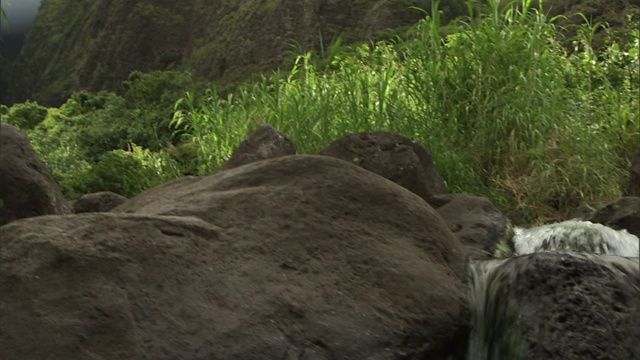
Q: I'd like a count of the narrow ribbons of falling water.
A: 1